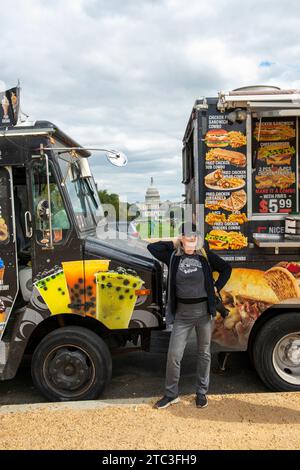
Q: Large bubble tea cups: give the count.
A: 3